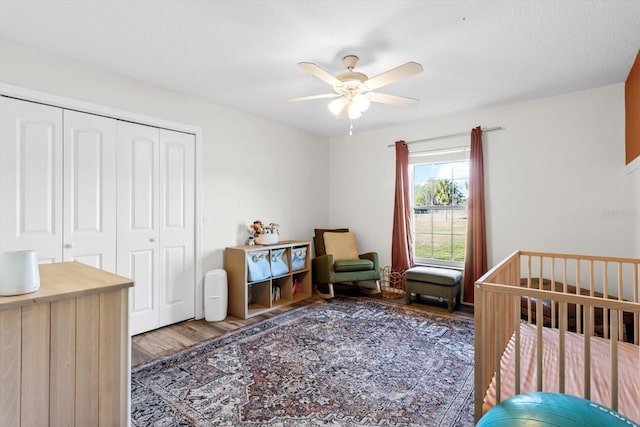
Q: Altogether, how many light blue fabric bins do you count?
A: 3